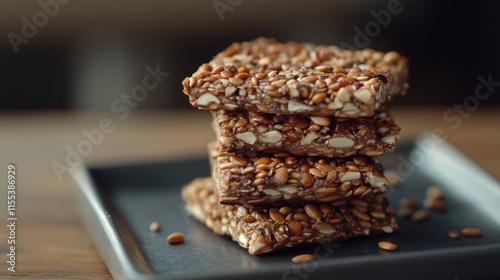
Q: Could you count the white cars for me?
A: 0